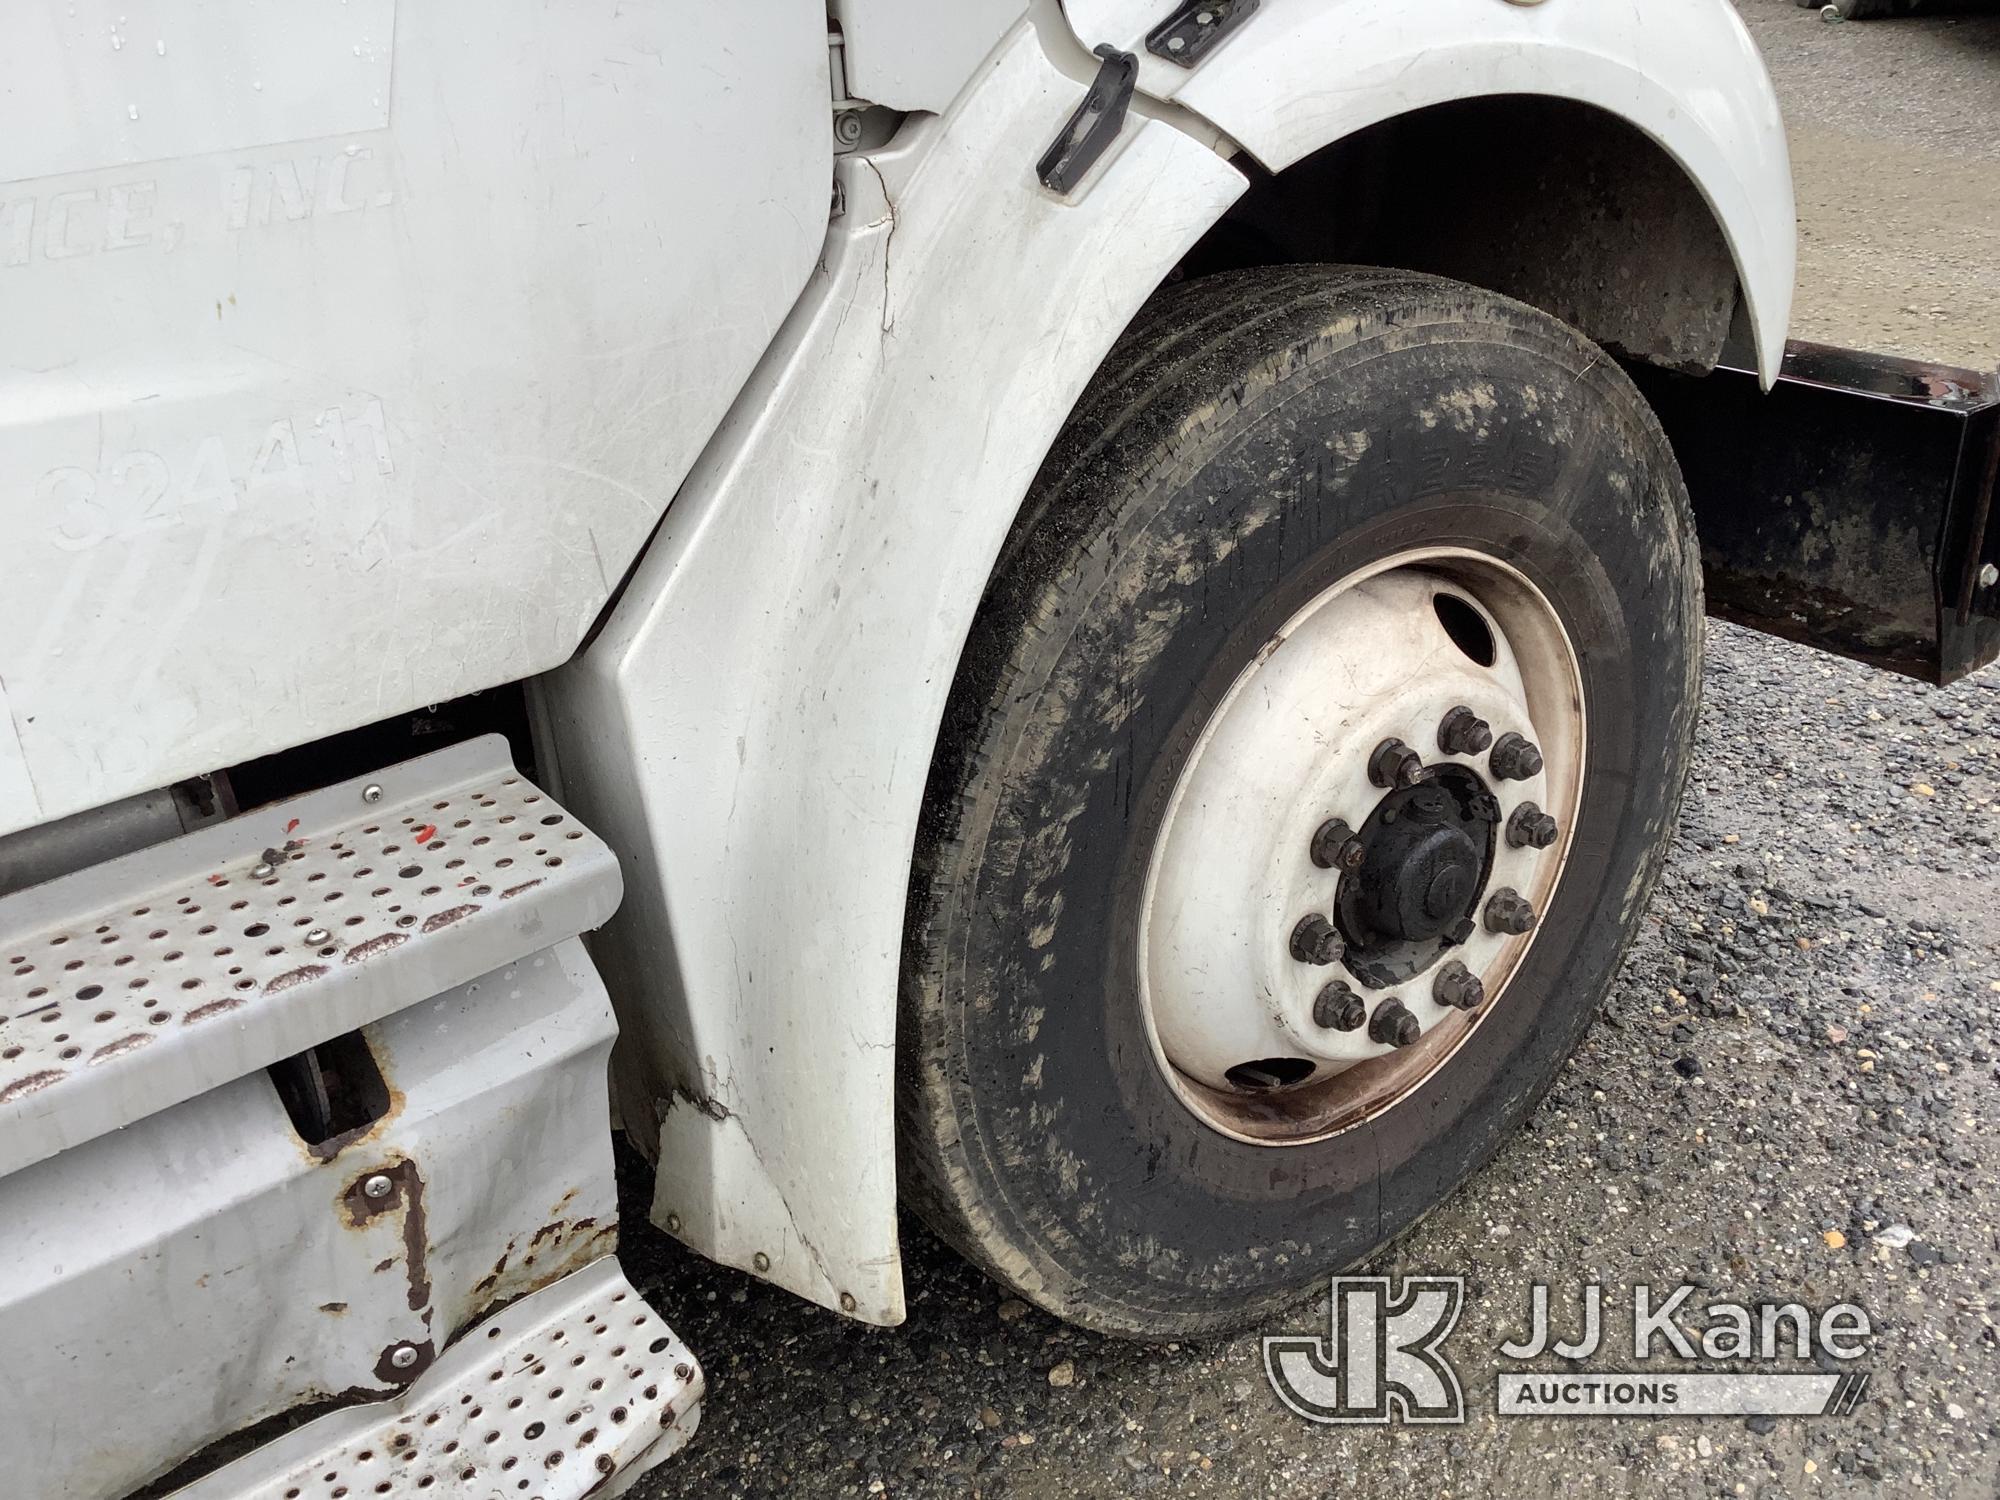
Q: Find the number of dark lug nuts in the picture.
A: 10